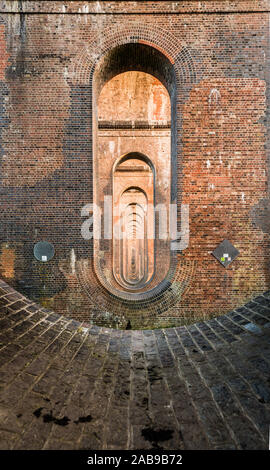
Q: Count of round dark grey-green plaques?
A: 1